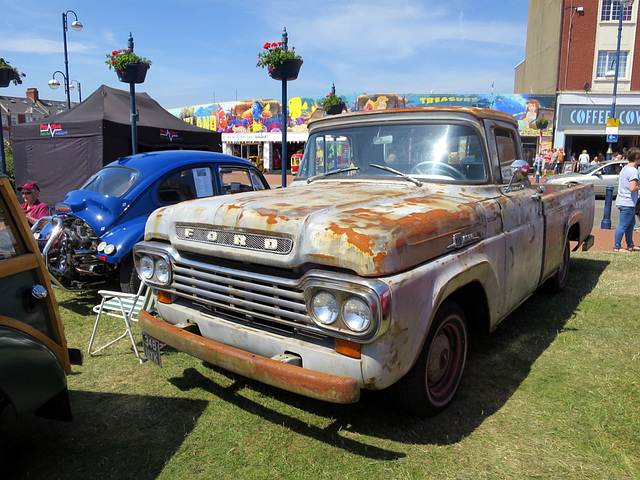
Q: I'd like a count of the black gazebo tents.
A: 1